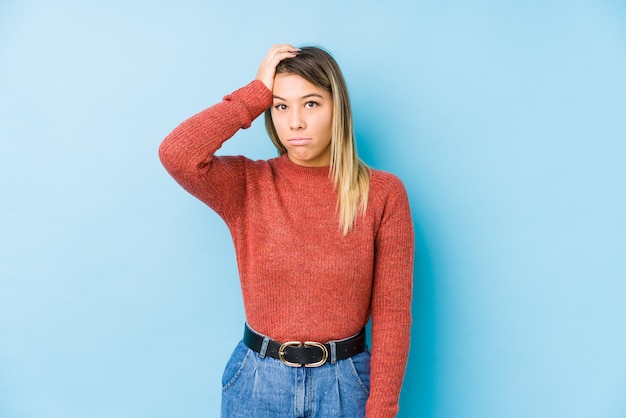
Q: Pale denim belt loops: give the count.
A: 2